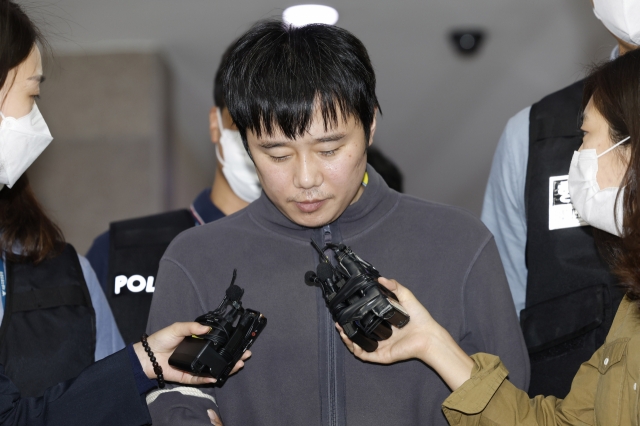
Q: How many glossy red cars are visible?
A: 0